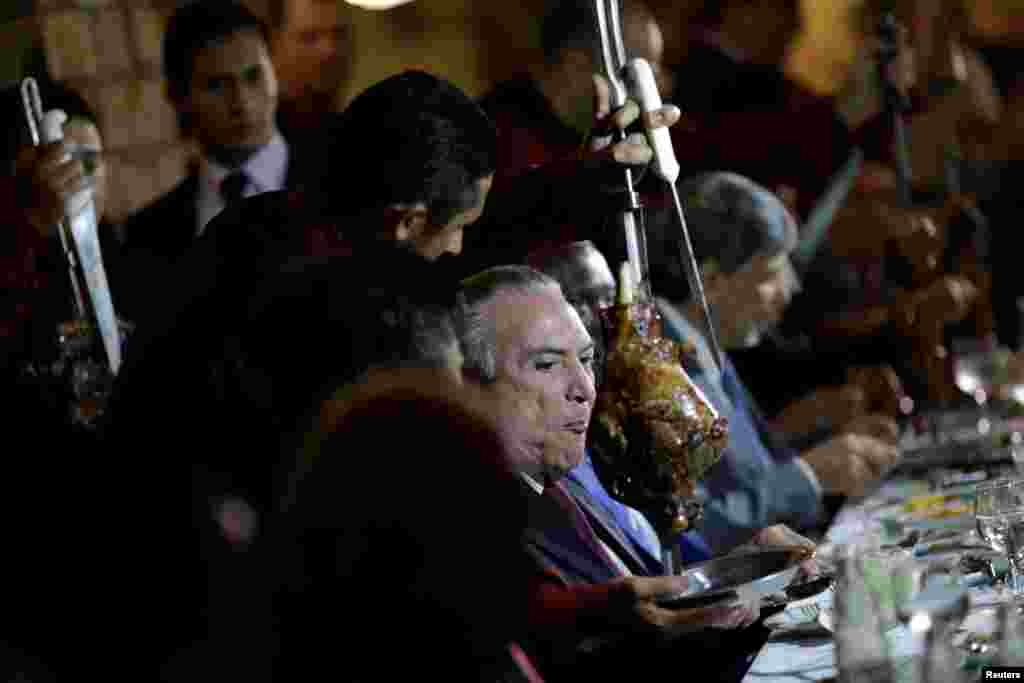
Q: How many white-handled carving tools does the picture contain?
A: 2